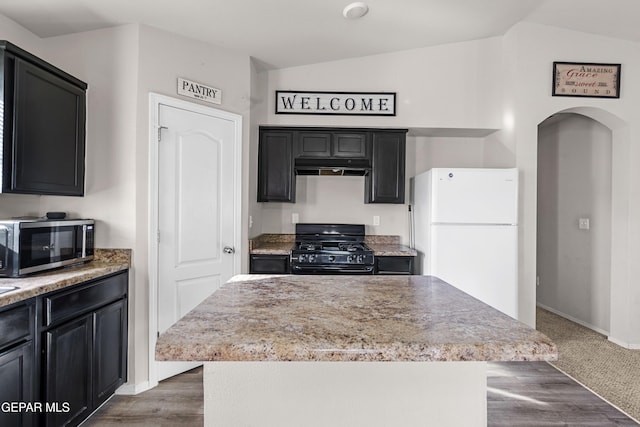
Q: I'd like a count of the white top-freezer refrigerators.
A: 1